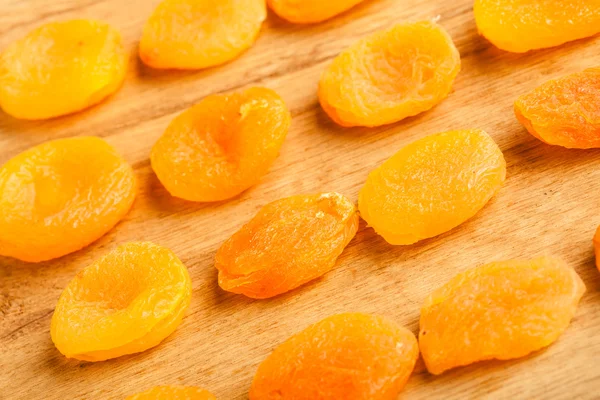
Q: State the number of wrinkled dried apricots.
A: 15